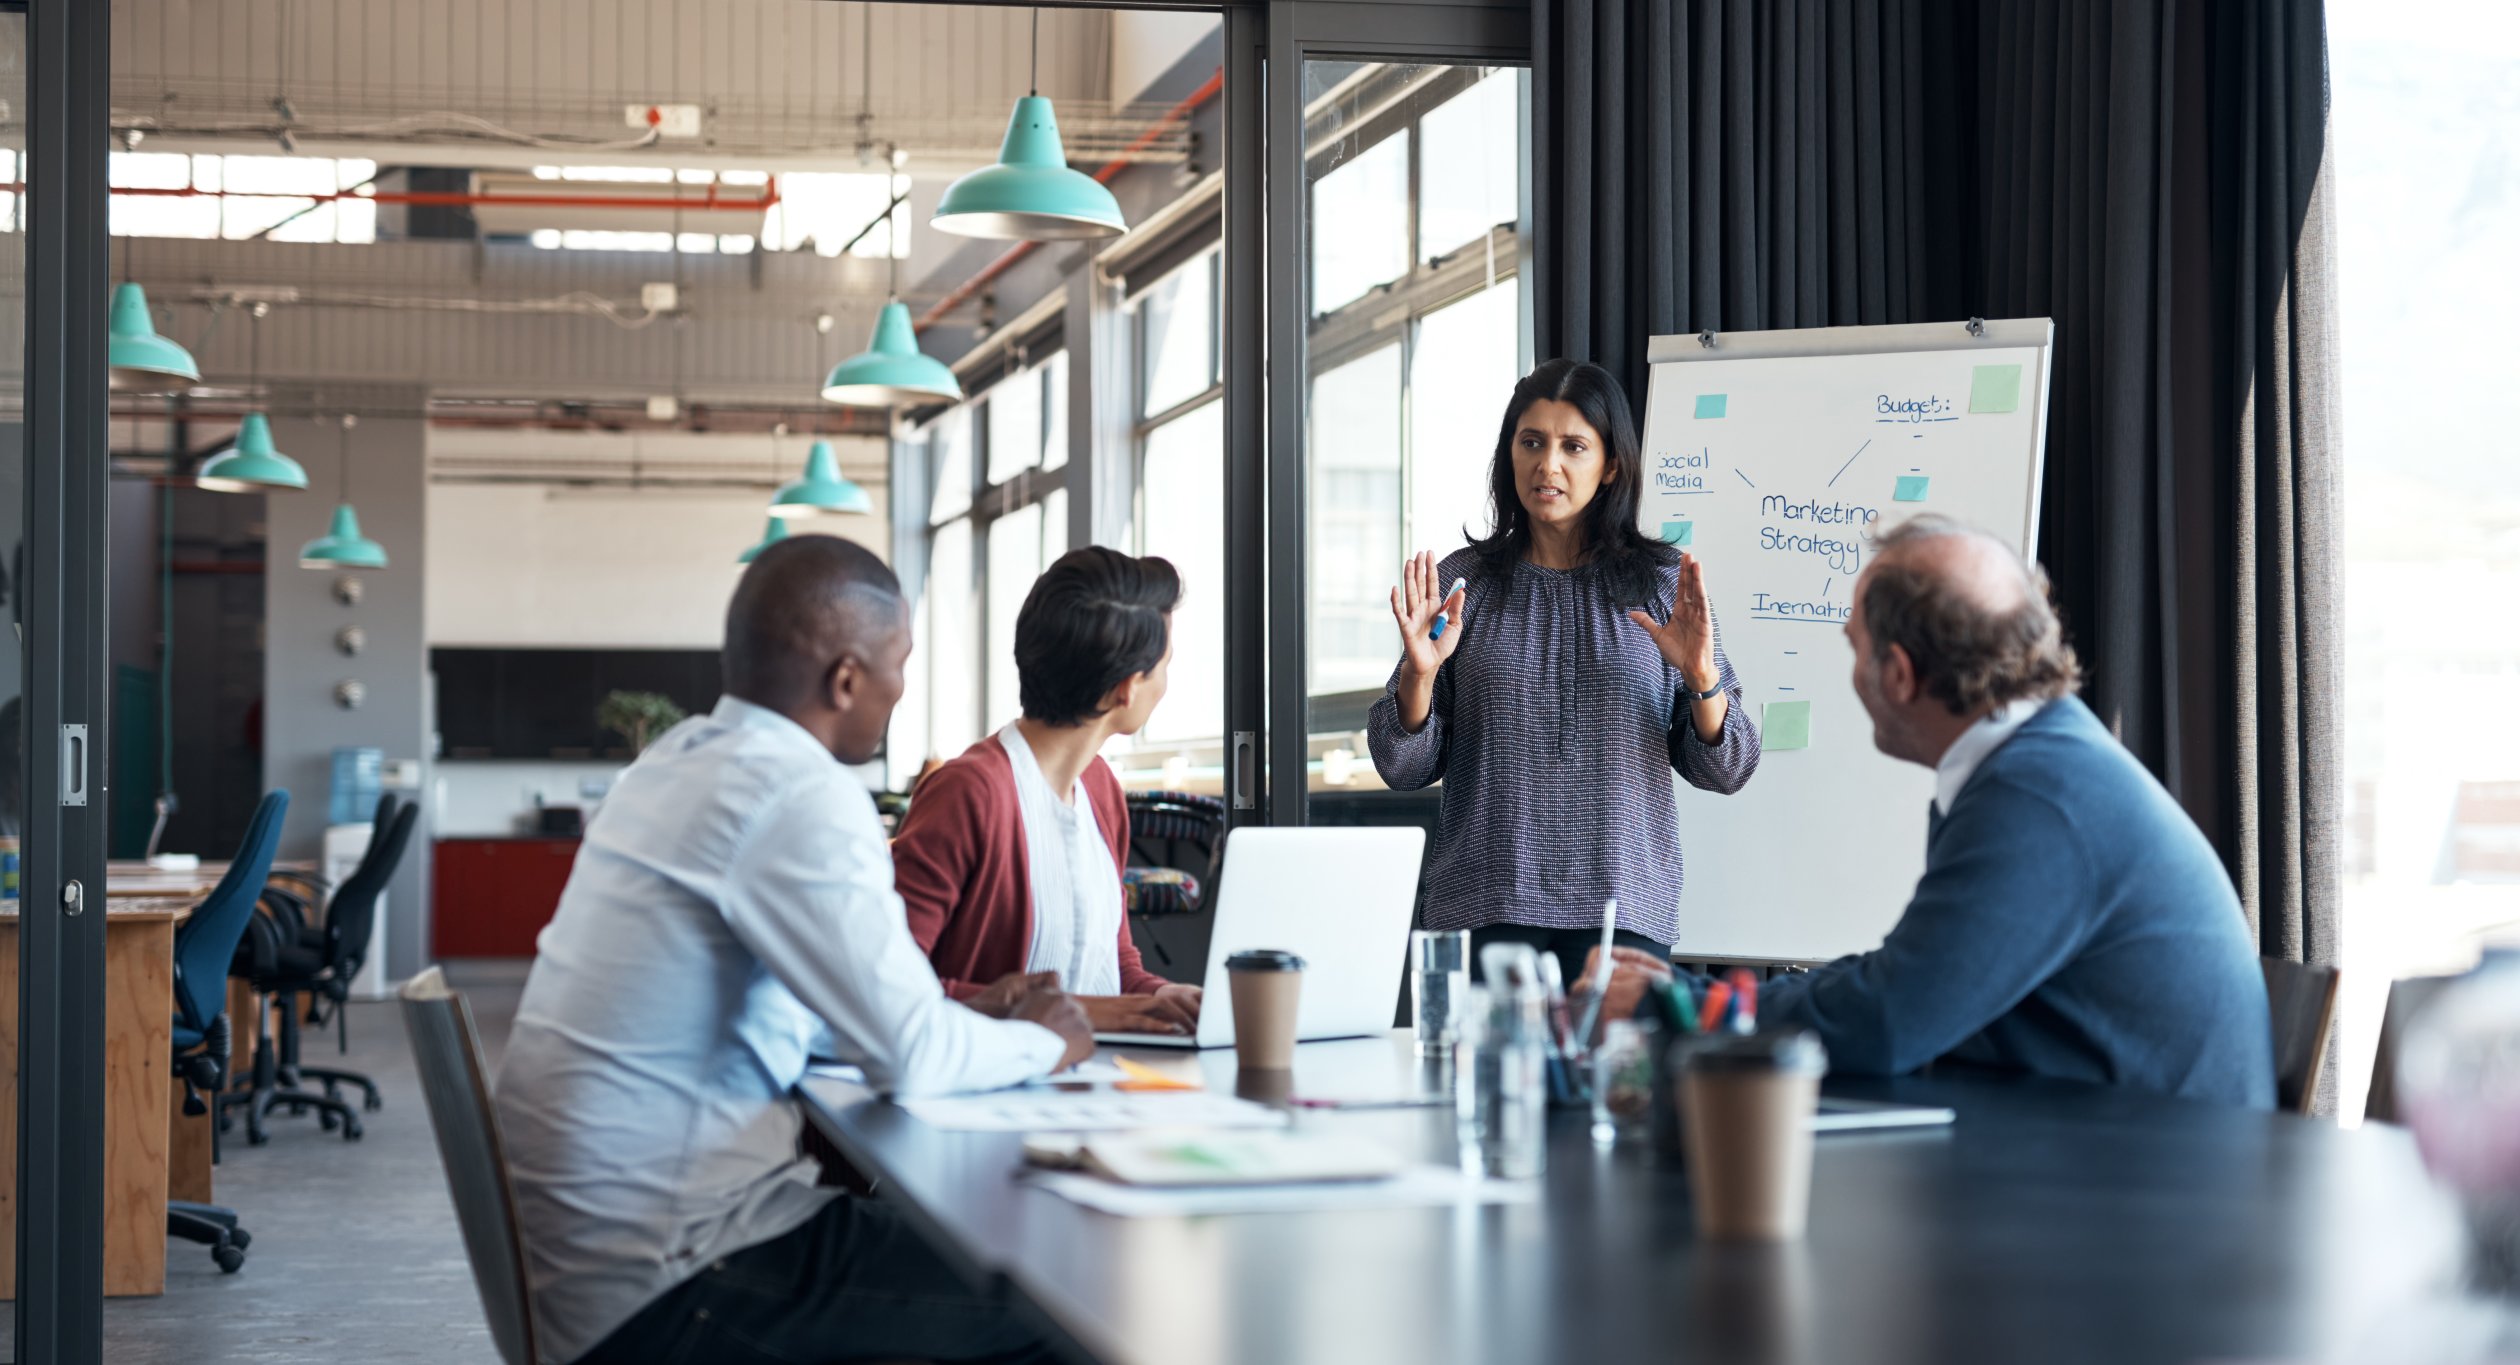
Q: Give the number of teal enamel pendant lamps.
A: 7